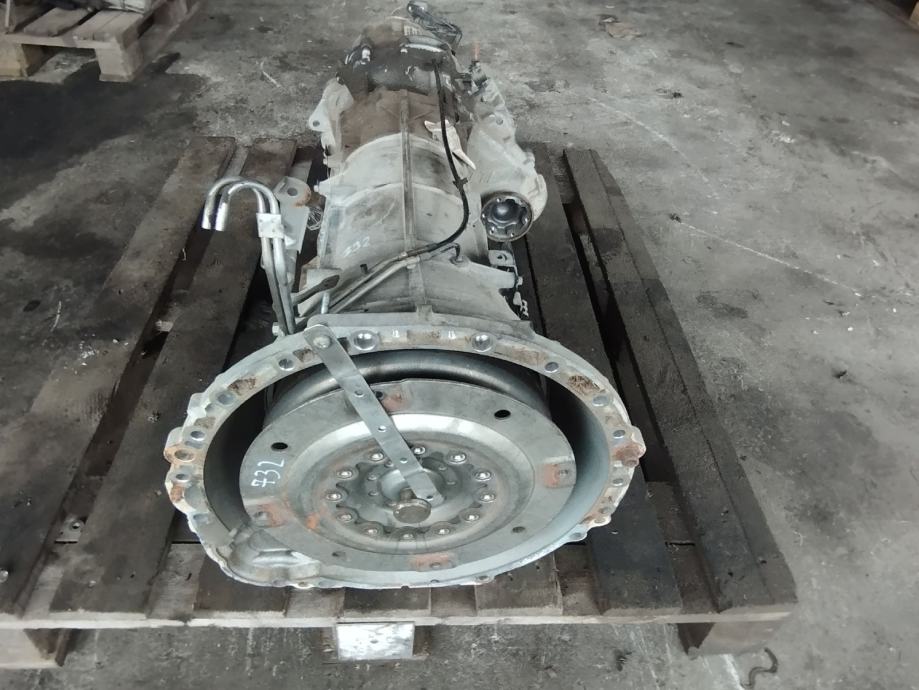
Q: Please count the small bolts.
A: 12